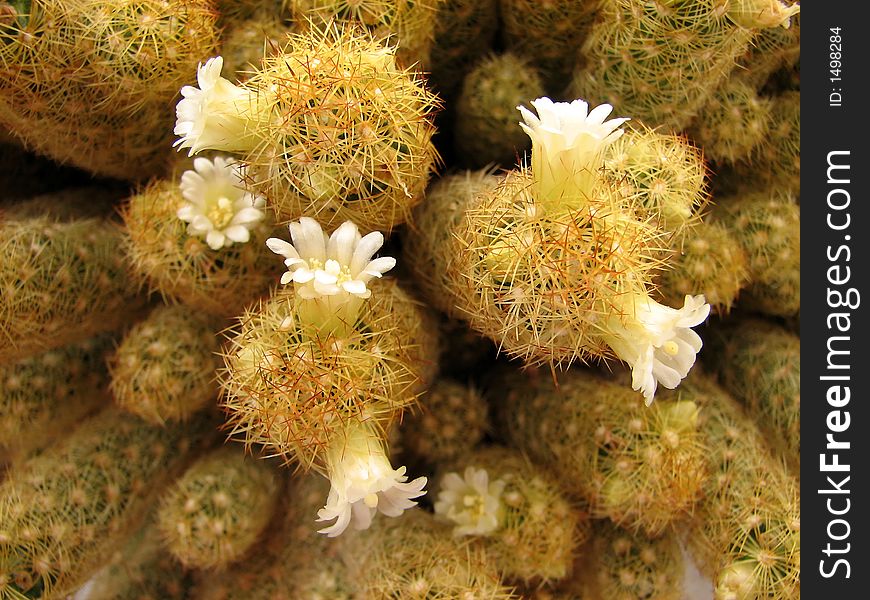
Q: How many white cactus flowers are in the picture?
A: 7